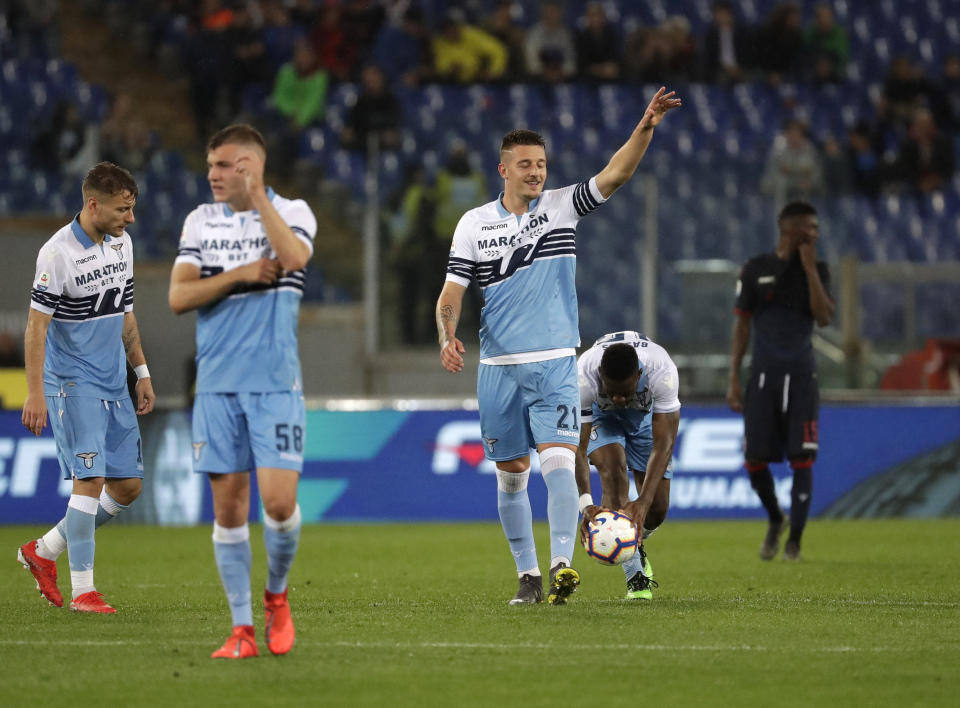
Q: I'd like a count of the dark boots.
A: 4